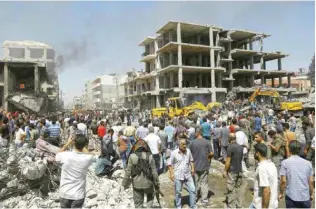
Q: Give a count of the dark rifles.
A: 1